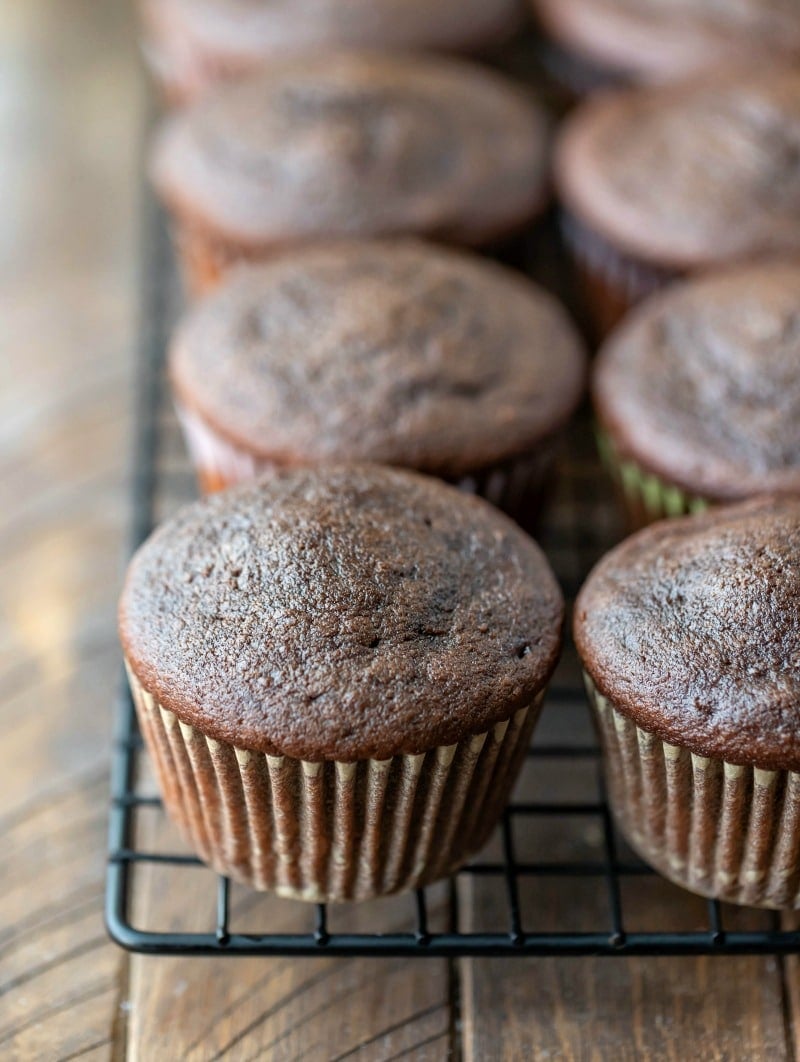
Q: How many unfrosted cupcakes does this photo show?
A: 8